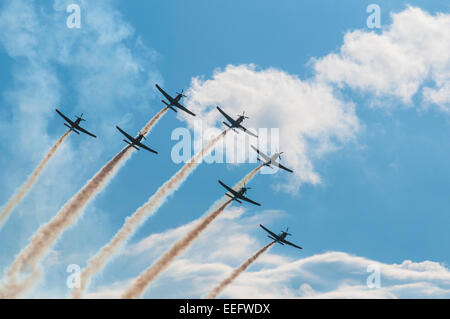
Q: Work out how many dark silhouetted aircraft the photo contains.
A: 7